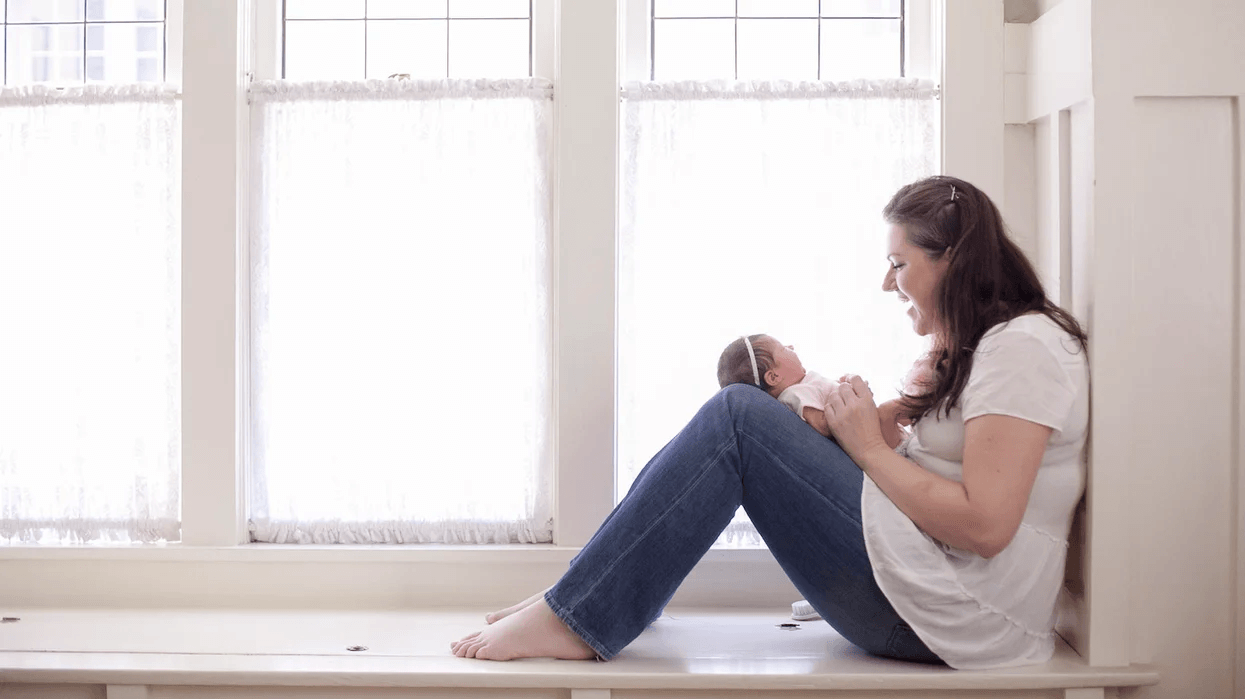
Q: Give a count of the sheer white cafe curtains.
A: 3